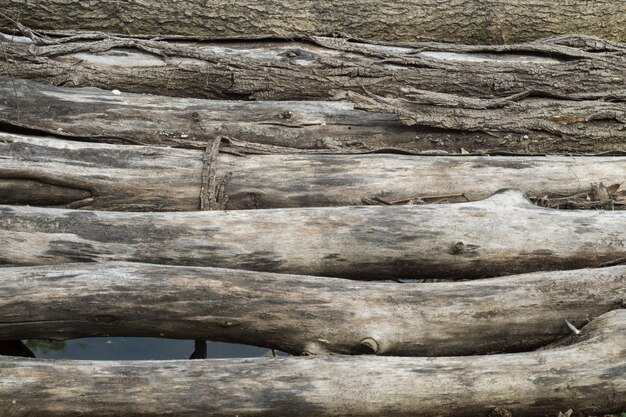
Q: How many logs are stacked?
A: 7